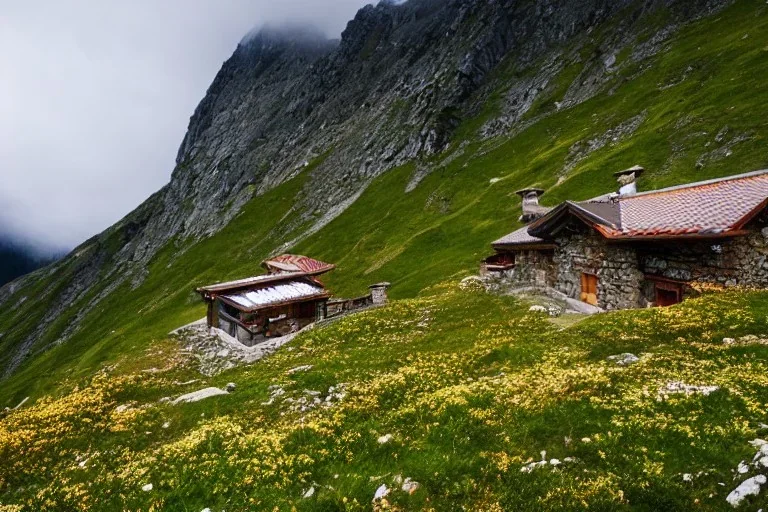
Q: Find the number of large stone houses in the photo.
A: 1